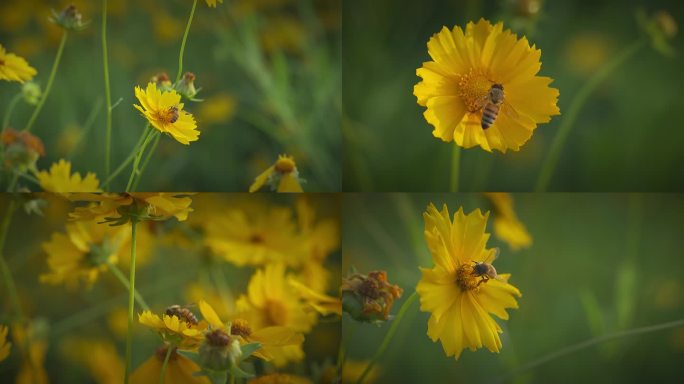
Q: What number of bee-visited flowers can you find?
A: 4